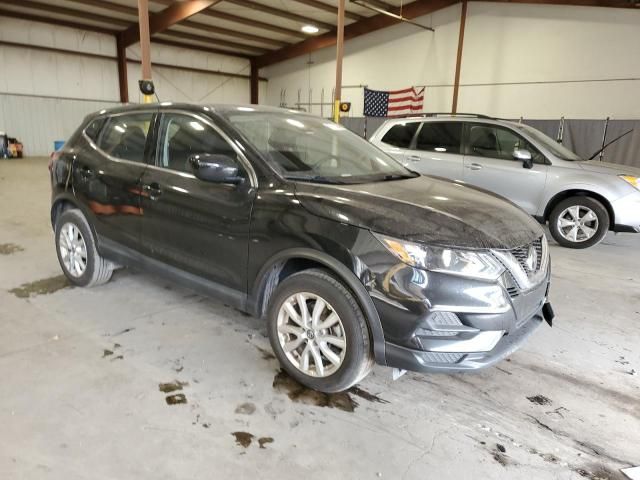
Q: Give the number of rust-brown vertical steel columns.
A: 5